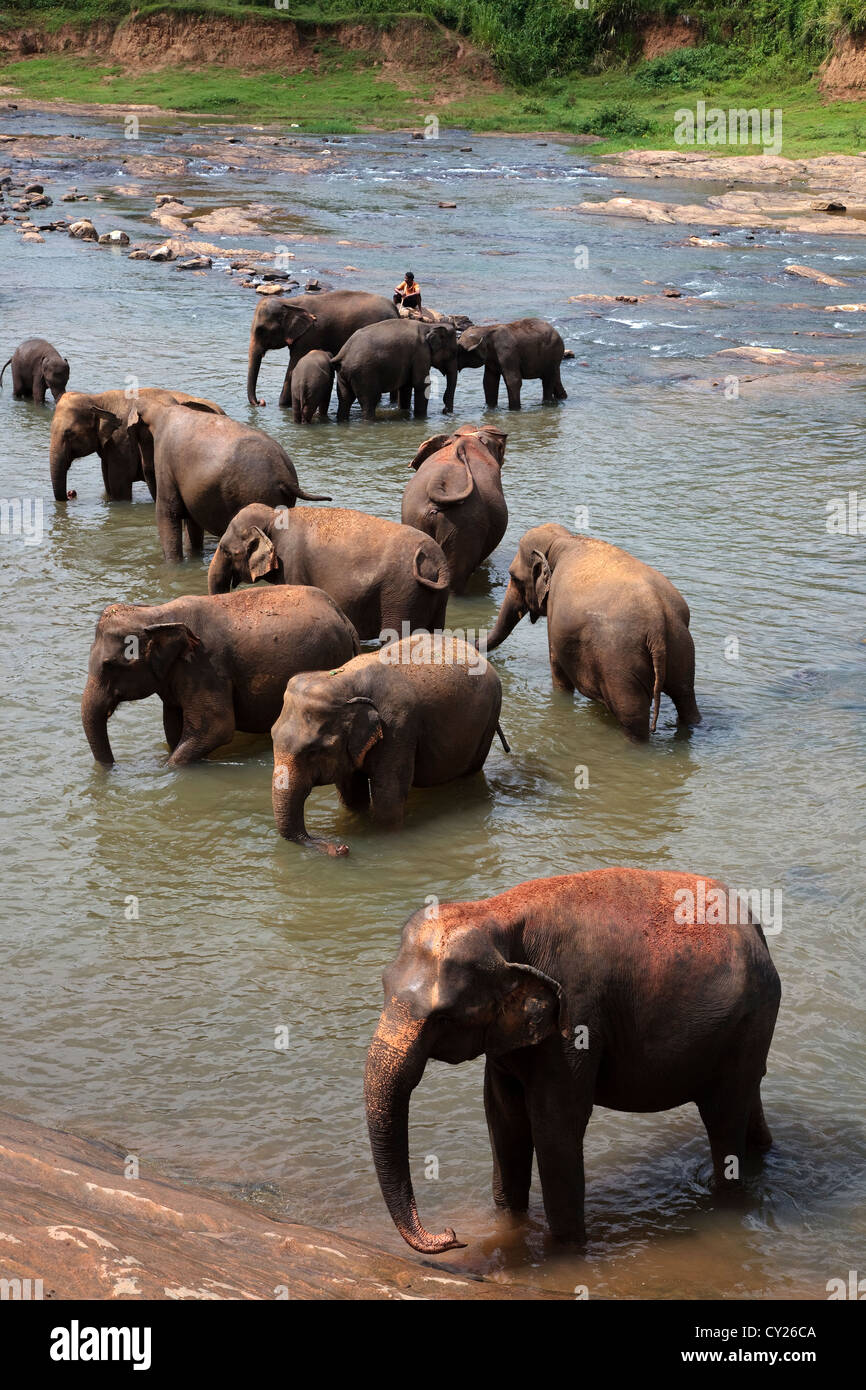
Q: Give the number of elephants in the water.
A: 13